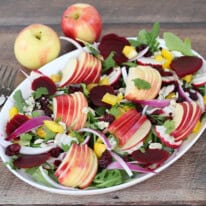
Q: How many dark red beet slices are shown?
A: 7